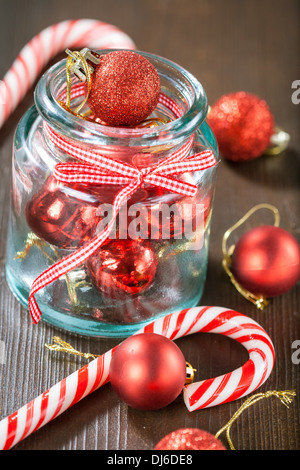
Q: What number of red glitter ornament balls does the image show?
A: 3